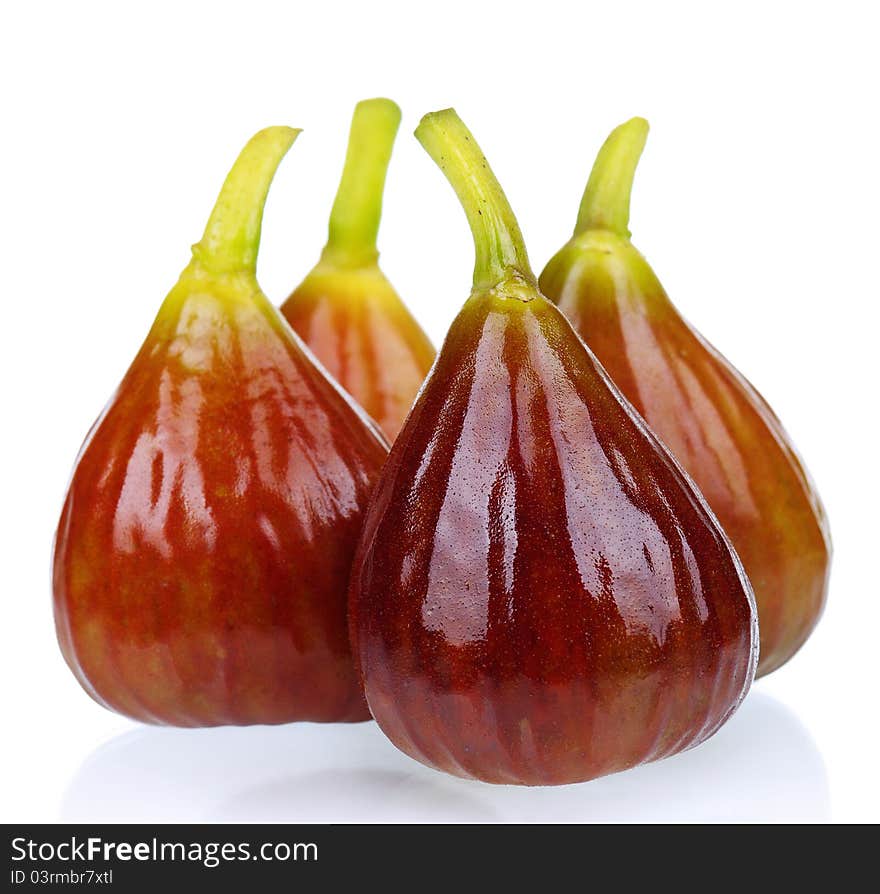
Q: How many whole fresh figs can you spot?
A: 4